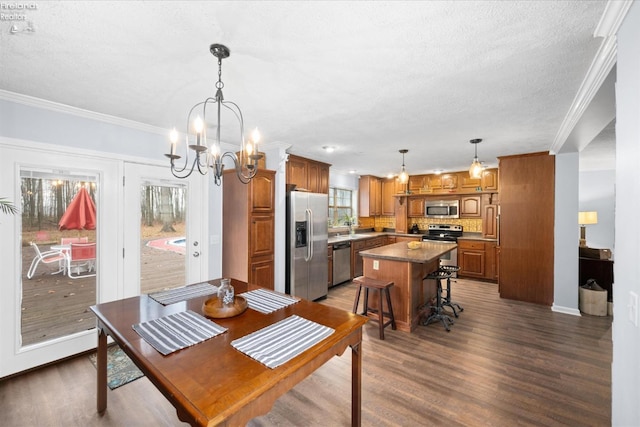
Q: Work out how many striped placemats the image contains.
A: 4